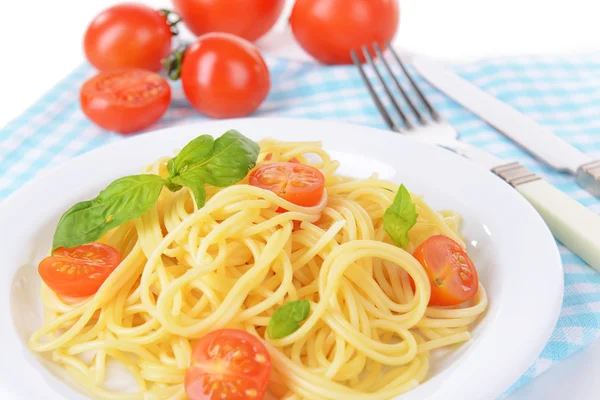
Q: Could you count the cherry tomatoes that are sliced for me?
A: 5